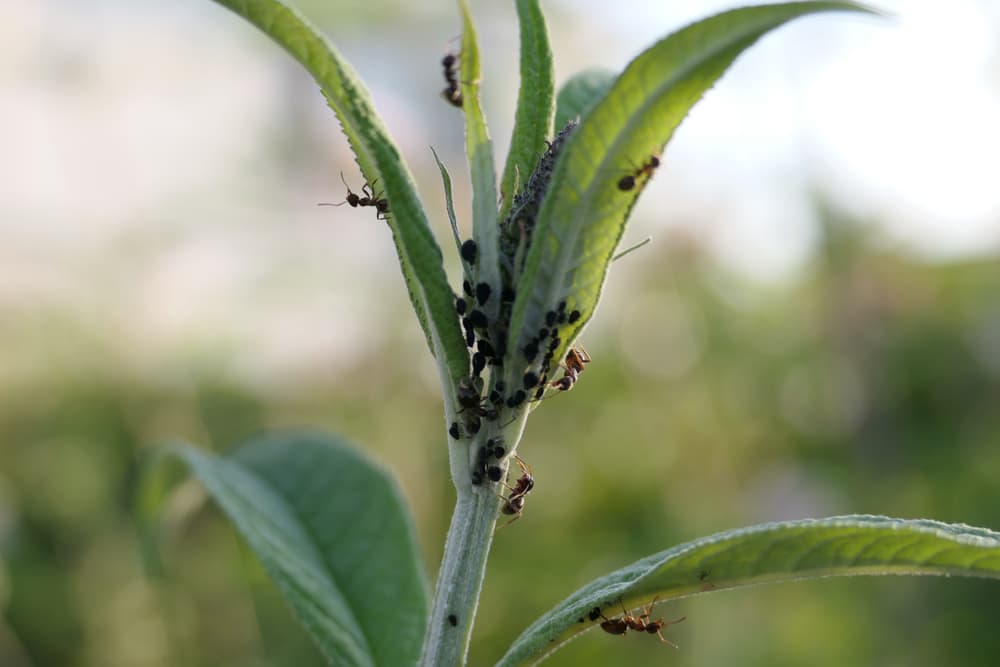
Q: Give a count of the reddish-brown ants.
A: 6